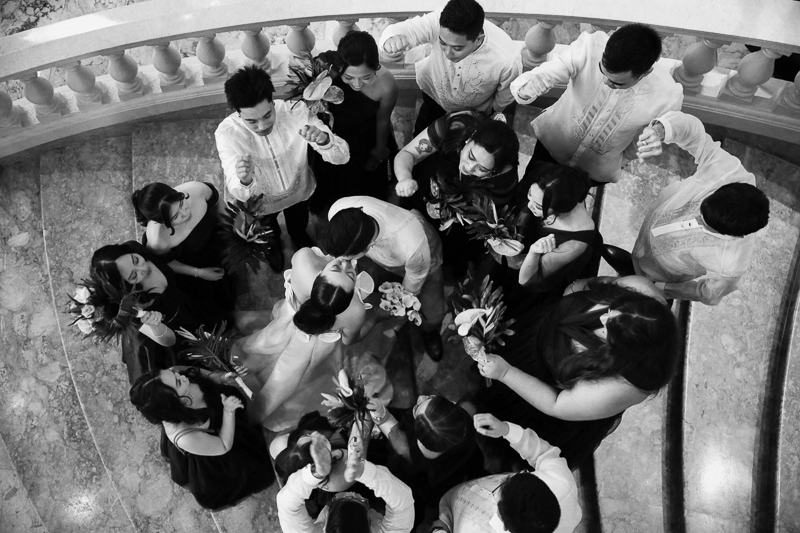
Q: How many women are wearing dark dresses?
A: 9